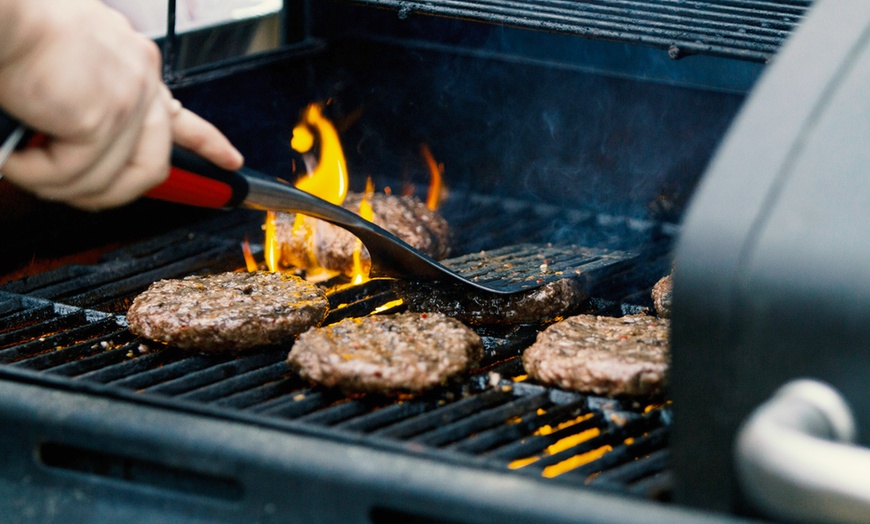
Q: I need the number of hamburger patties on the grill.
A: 6